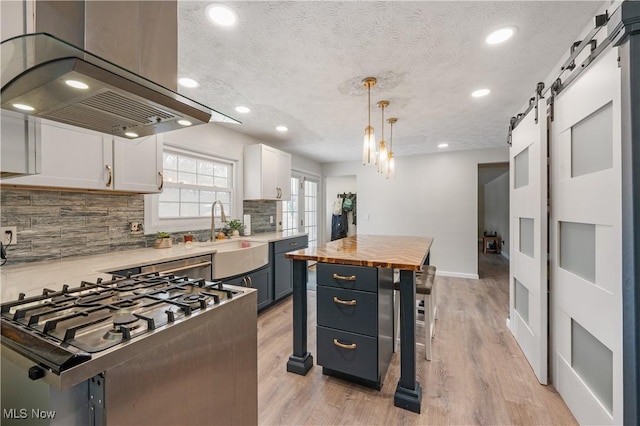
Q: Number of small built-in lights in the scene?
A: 11